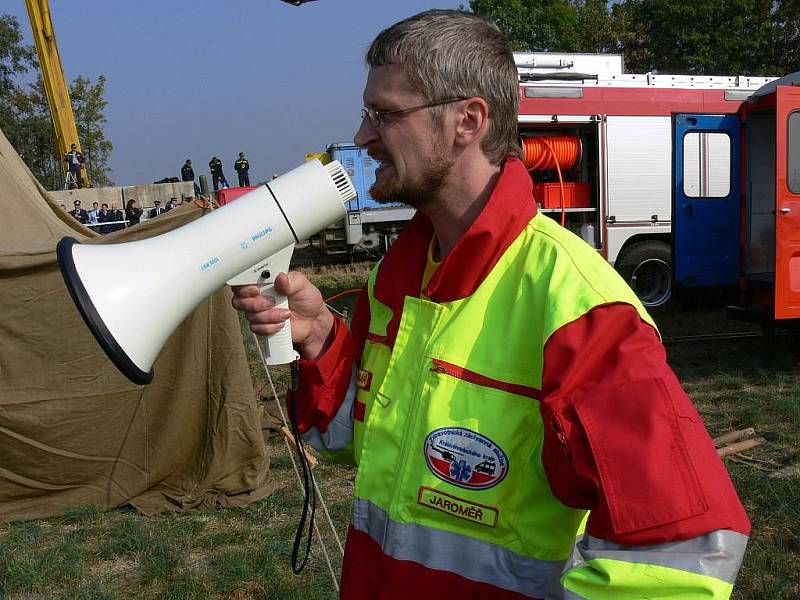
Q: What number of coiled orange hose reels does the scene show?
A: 1